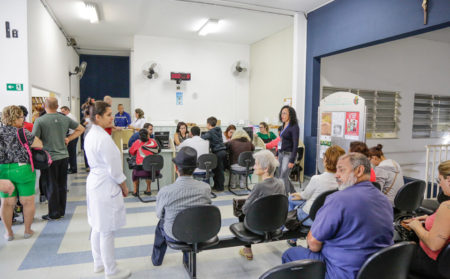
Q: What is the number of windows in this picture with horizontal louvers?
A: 2